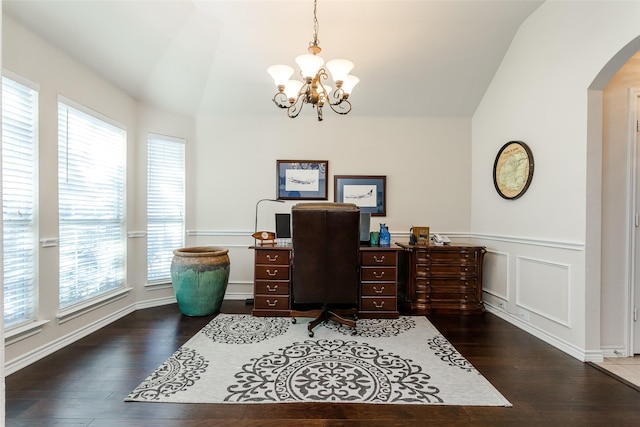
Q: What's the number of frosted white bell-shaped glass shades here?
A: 6